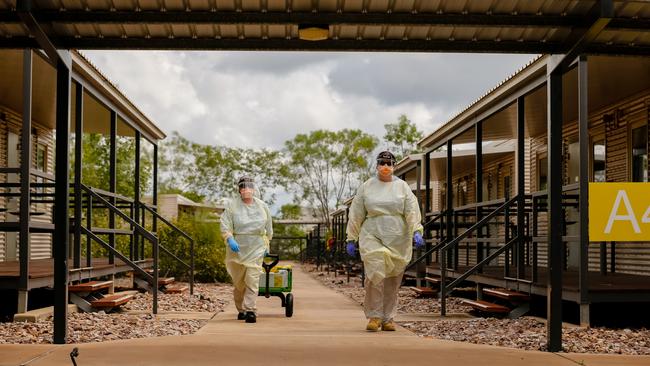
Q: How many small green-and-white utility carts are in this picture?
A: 1